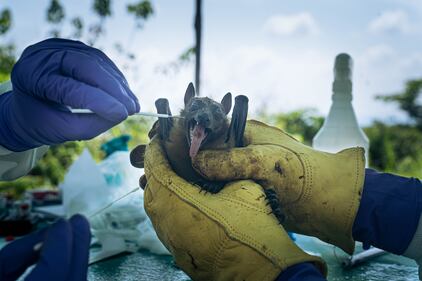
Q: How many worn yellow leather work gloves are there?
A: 2